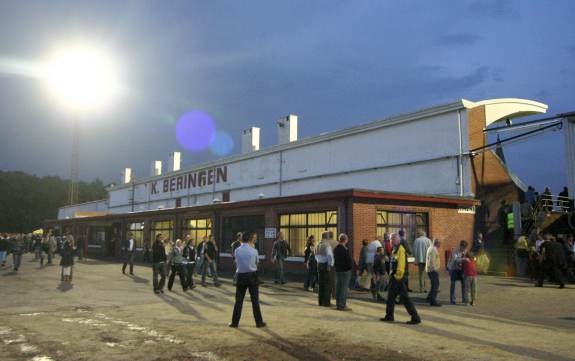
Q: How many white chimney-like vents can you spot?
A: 5